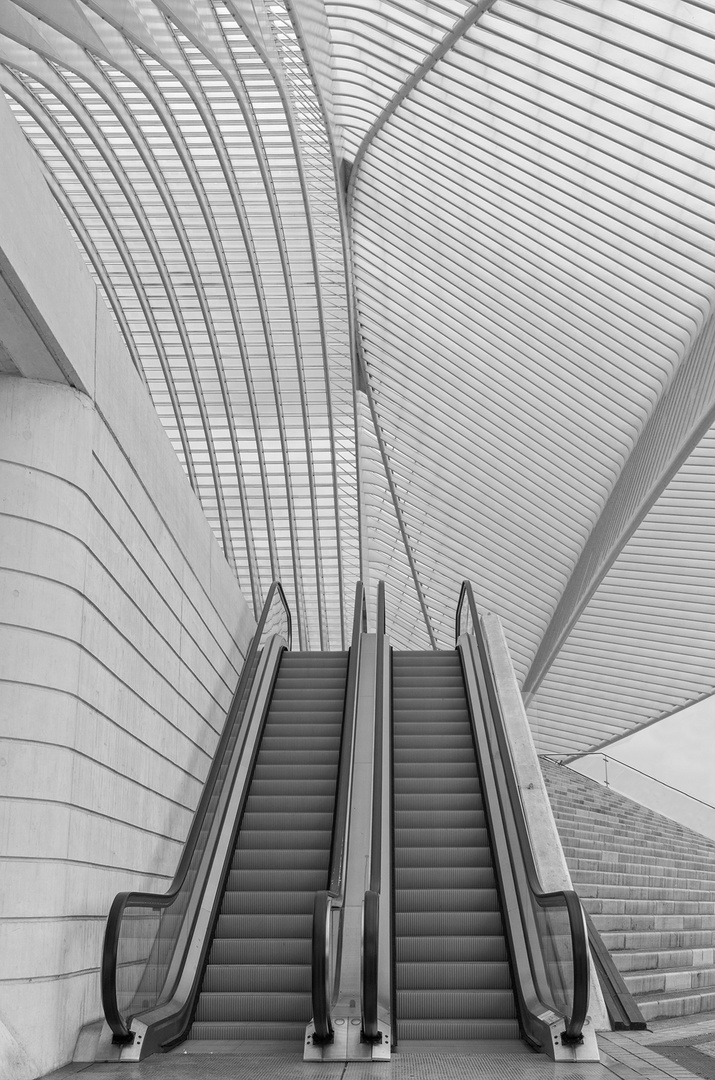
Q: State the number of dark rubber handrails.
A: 4